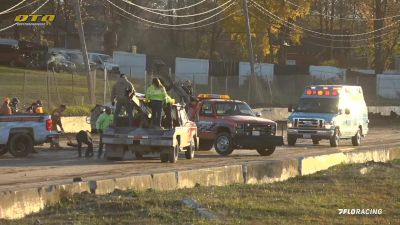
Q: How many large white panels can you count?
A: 5